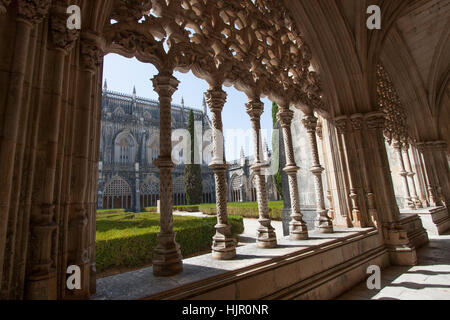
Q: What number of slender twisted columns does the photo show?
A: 5